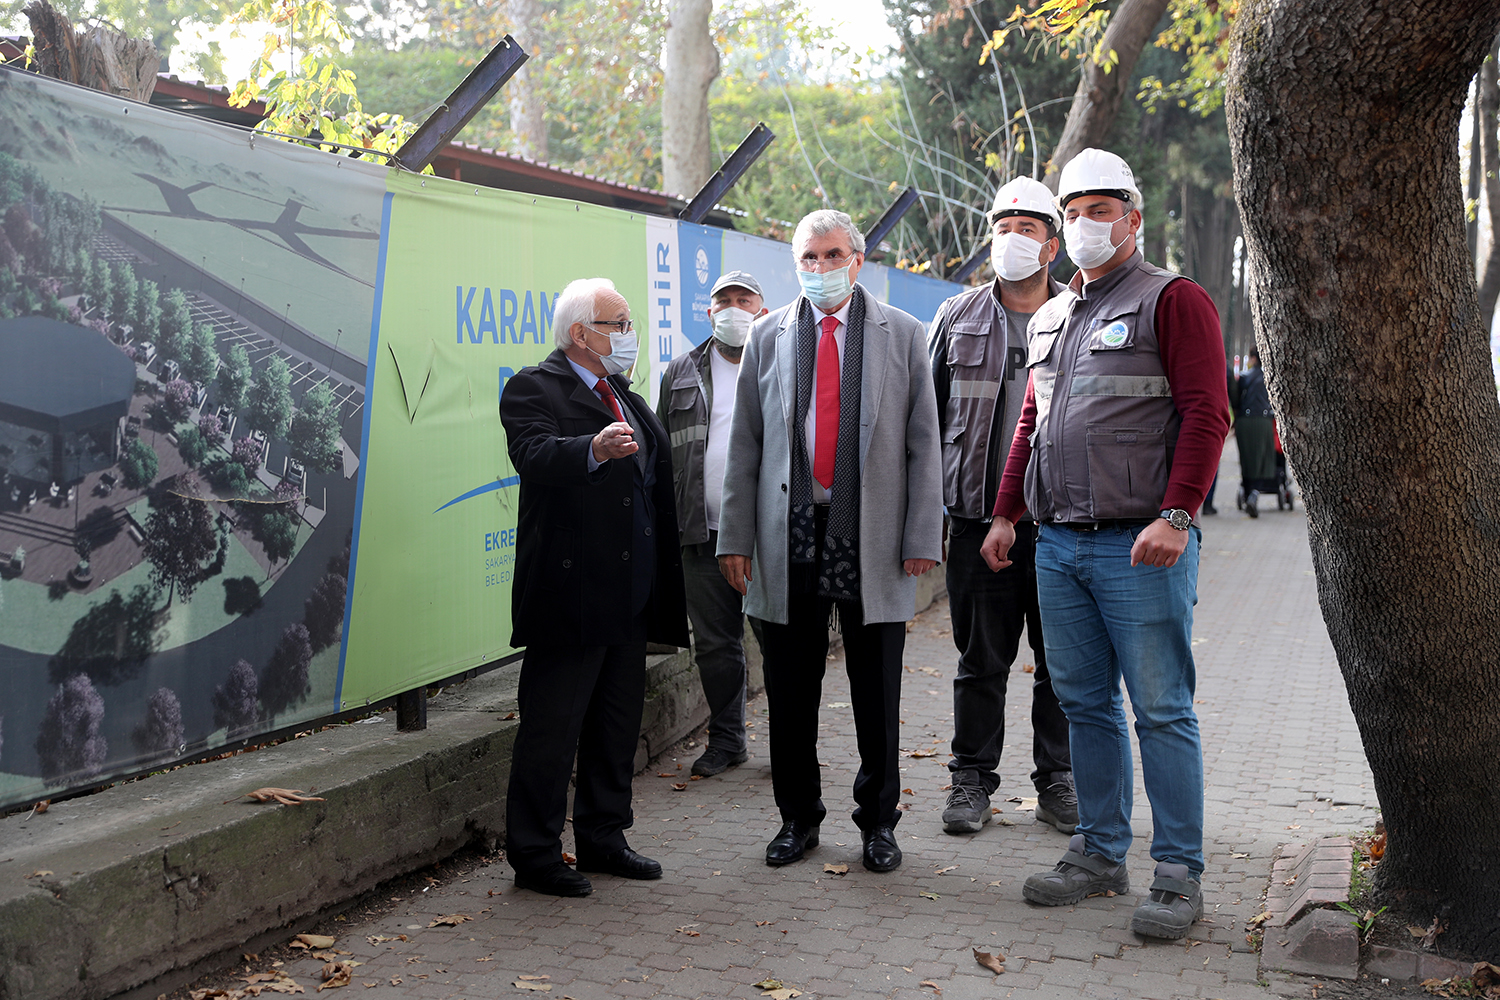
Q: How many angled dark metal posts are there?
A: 4